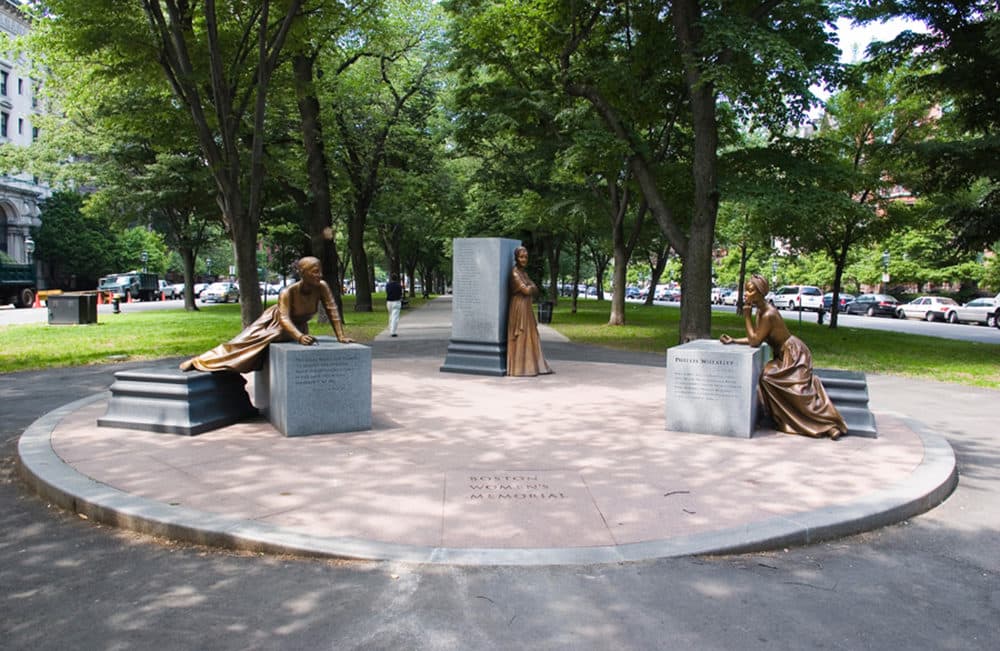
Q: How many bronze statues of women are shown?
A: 3